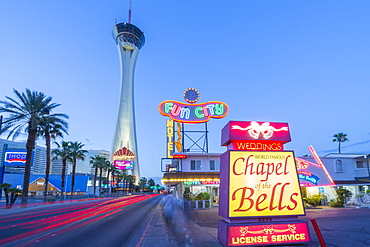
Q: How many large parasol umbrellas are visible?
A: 0